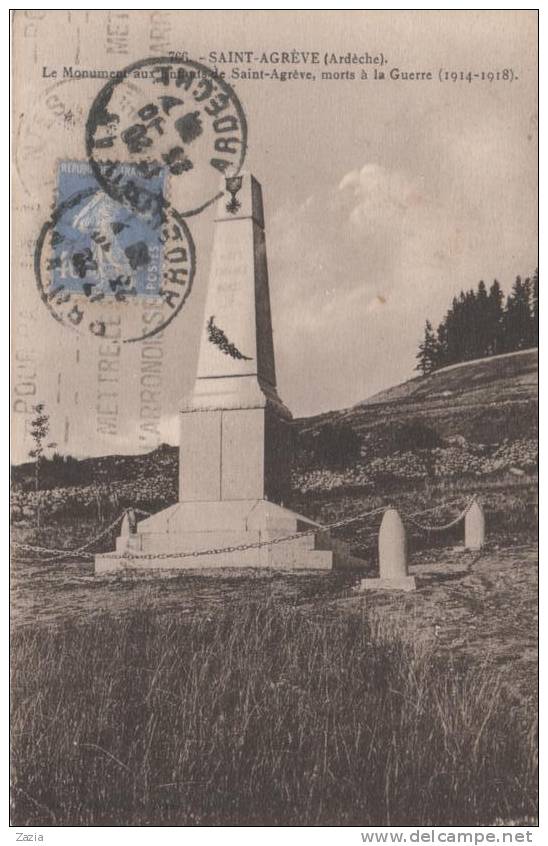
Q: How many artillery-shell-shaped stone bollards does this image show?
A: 3